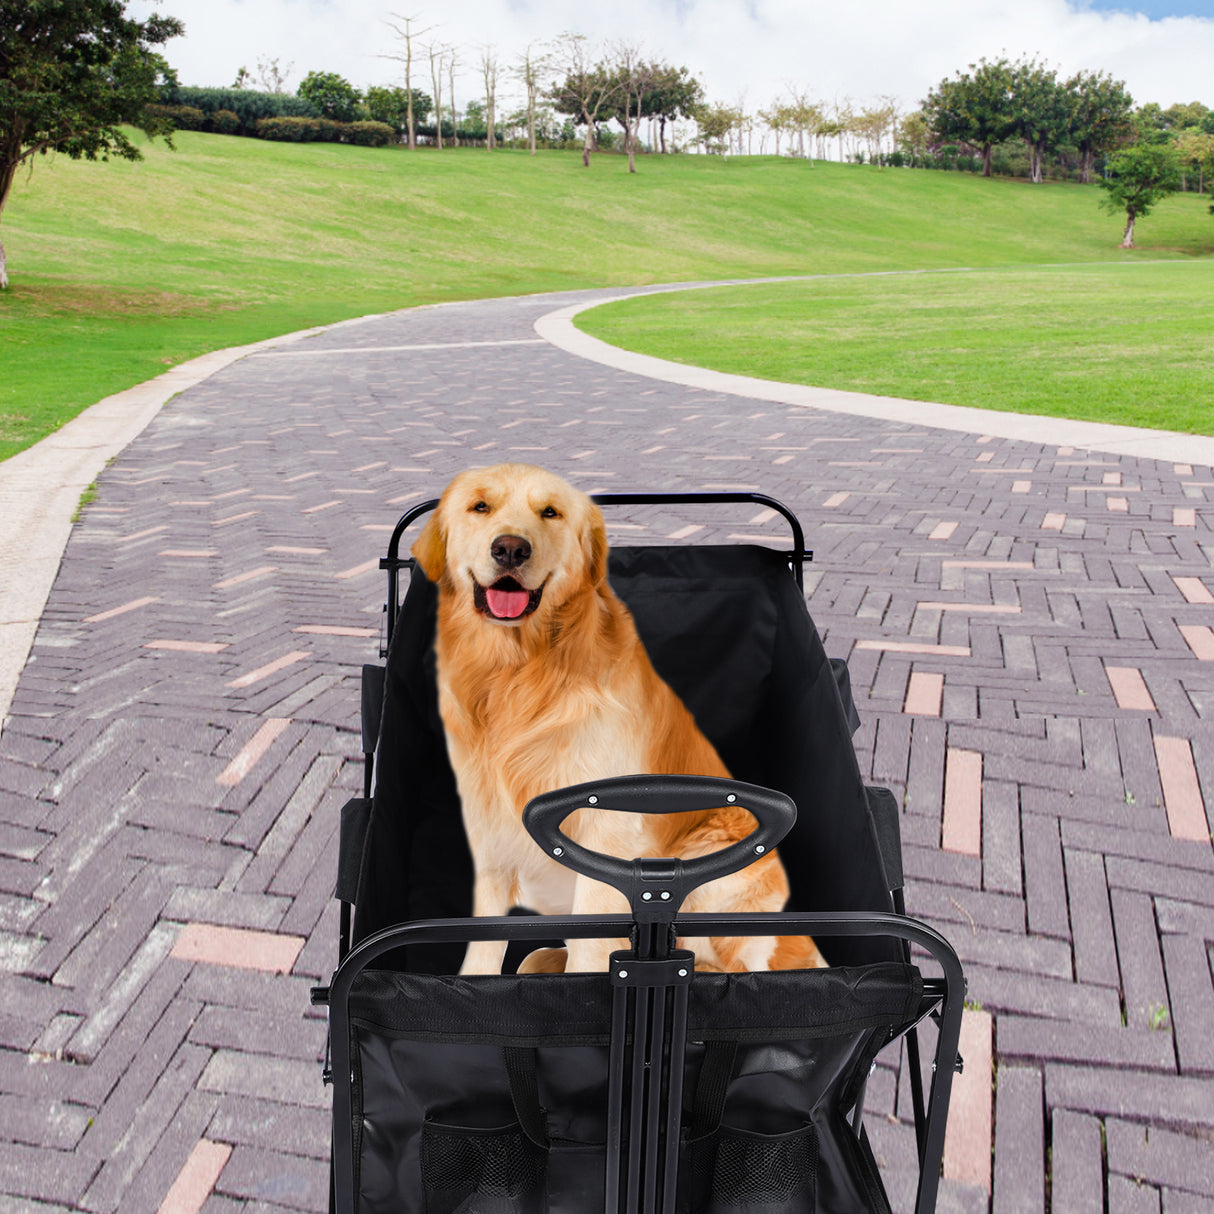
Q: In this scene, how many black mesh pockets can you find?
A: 2